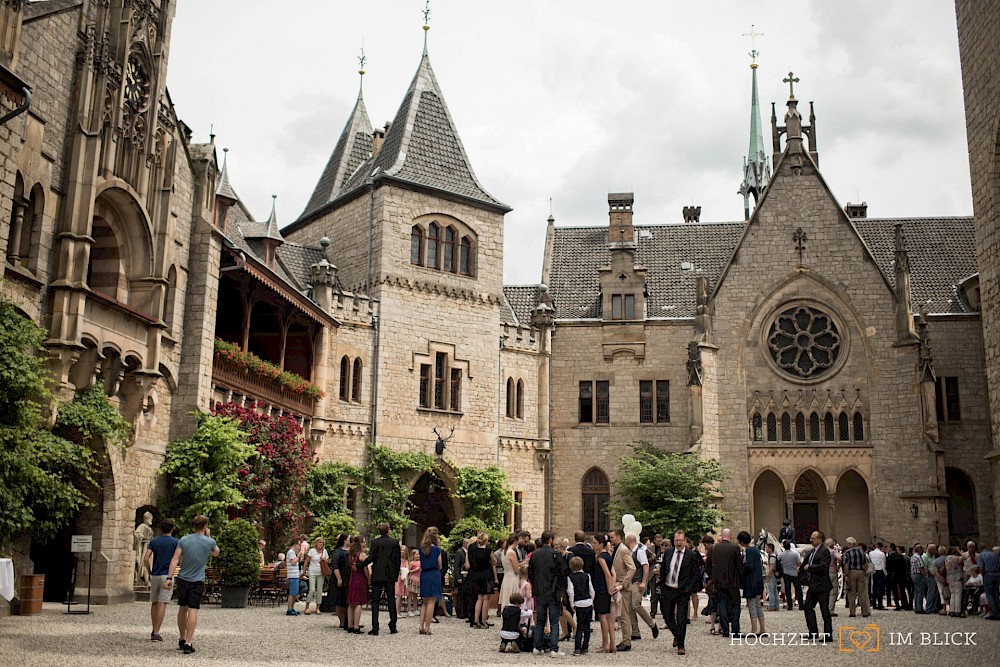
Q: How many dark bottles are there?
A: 0